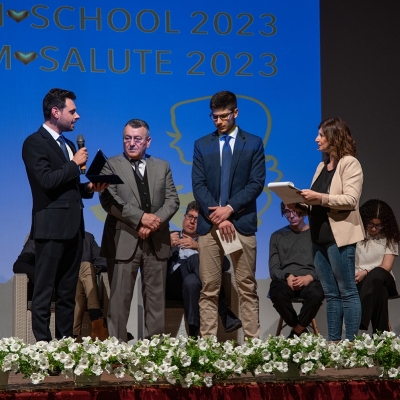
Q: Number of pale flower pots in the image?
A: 3